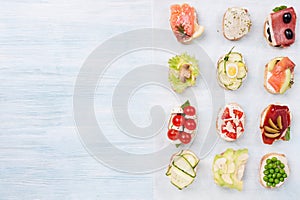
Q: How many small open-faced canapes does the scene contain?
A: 12